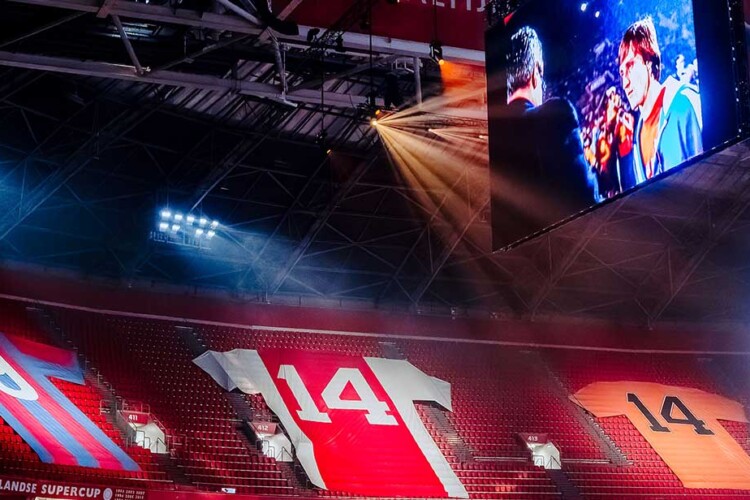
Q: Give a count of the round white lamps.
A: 9